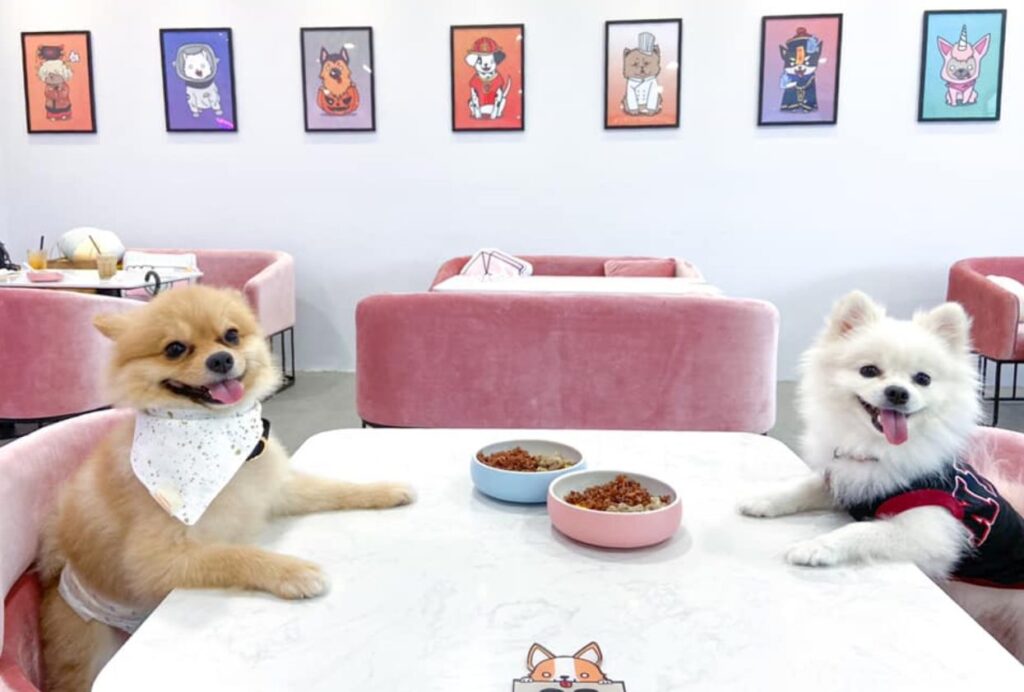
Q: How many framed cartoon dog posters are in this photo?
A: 7